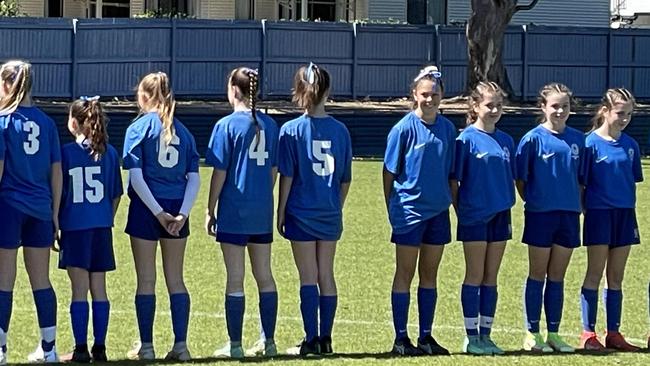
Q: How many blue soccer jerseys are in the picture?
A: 9